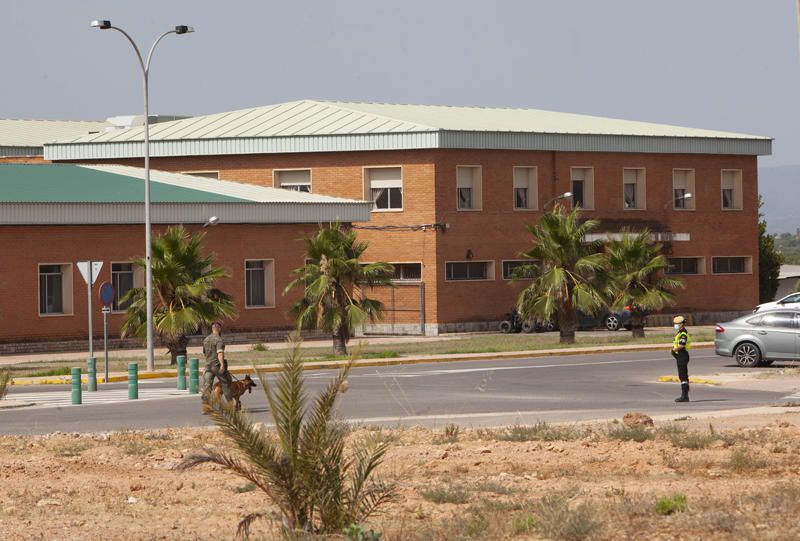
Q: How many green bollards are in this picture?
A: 5